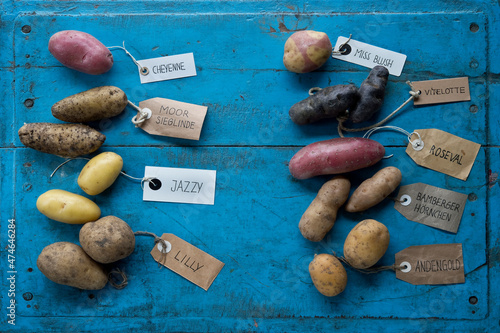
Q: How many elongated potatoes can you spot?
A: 7